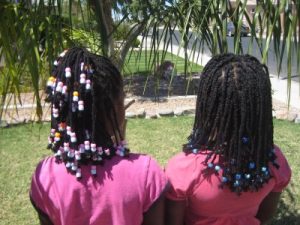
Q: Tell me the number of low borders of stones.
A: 1